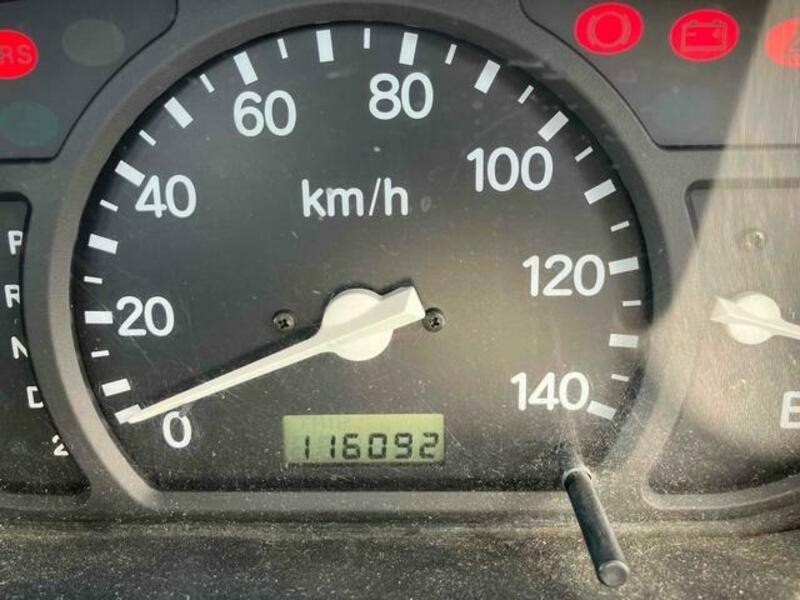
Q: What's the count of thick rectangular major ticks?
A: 15